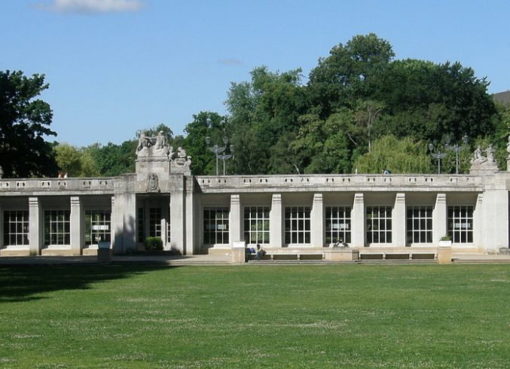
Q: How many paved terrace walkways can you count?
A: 1